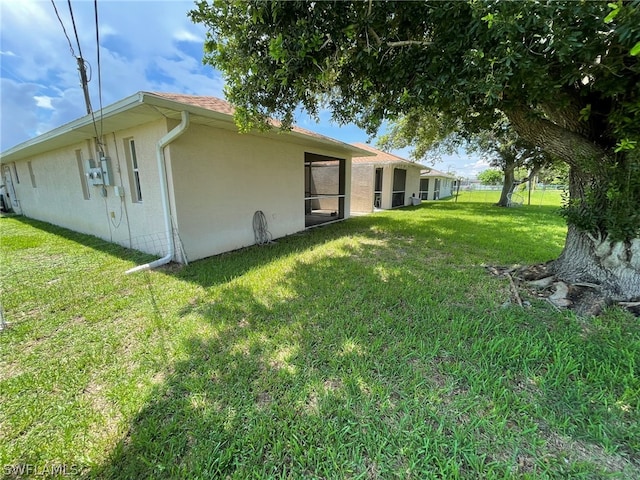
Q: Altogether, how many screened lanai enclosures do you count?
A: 3